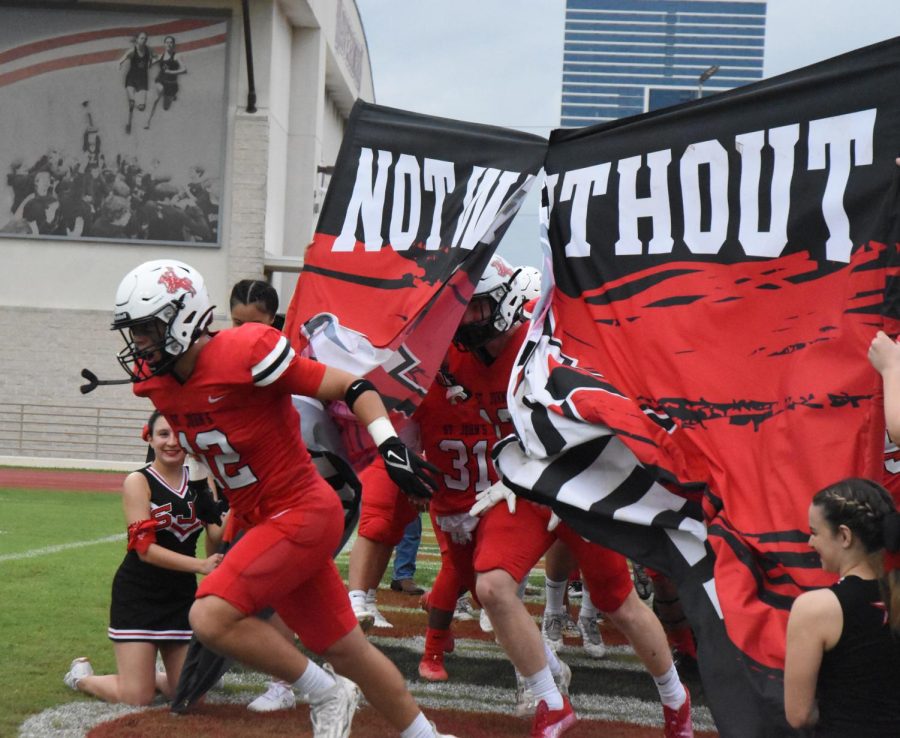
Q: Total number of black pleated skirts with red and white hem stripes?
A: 1